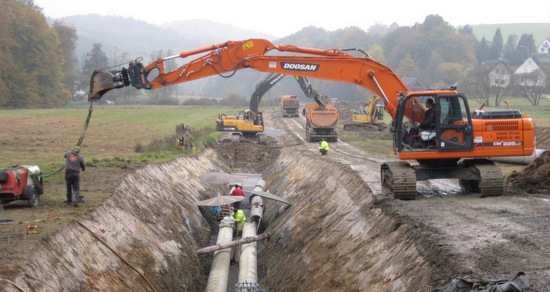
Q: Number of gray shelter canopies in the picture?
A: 3